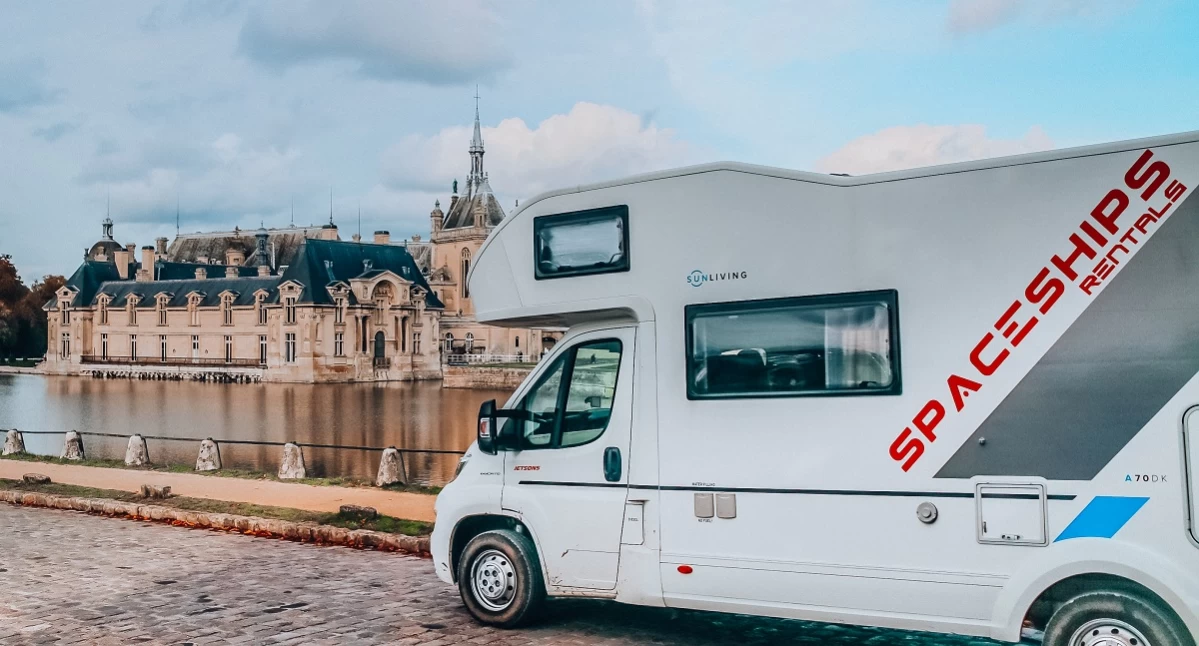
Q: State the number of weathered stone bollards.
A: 6